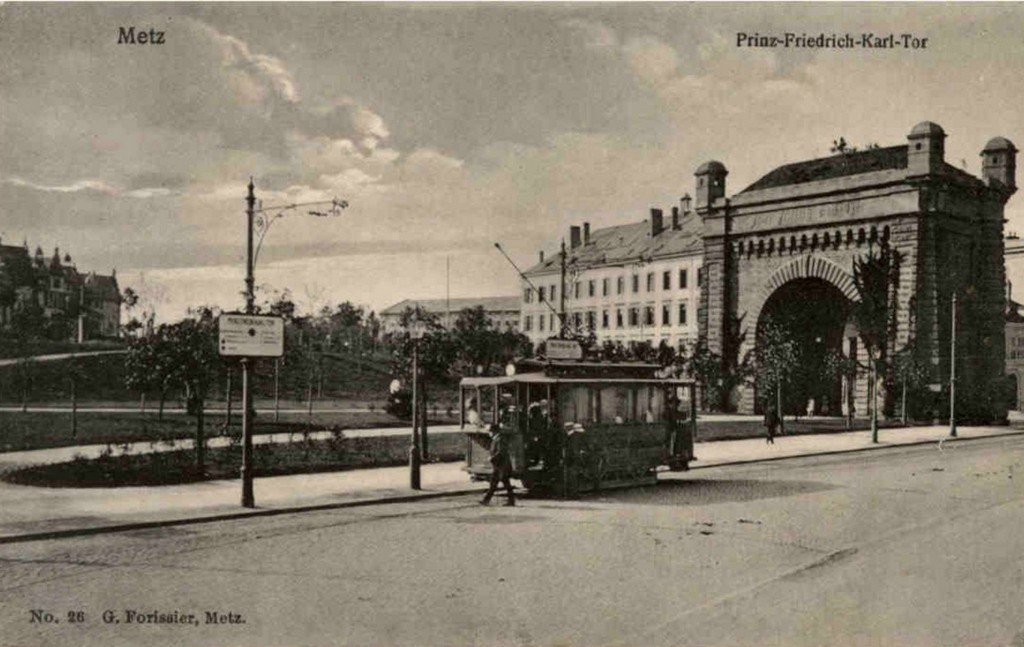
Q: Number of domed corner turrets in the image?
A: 3